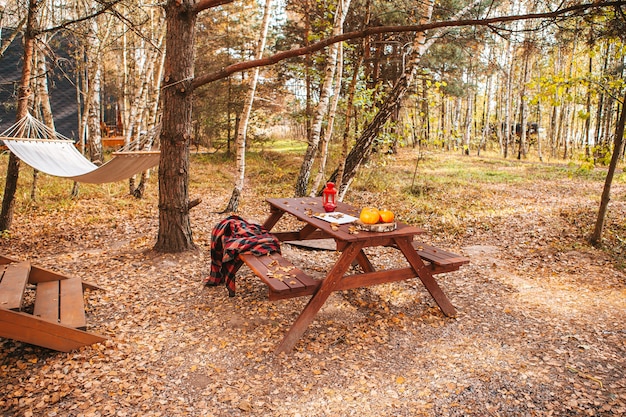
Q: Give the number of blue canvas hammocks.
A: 0